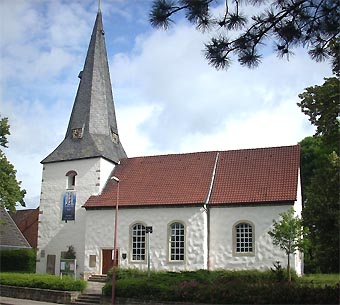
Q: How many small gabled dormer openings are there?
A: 2